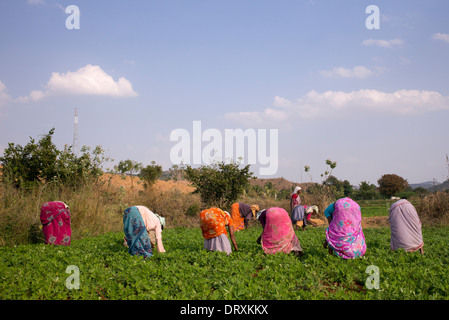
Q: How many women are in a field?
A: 9